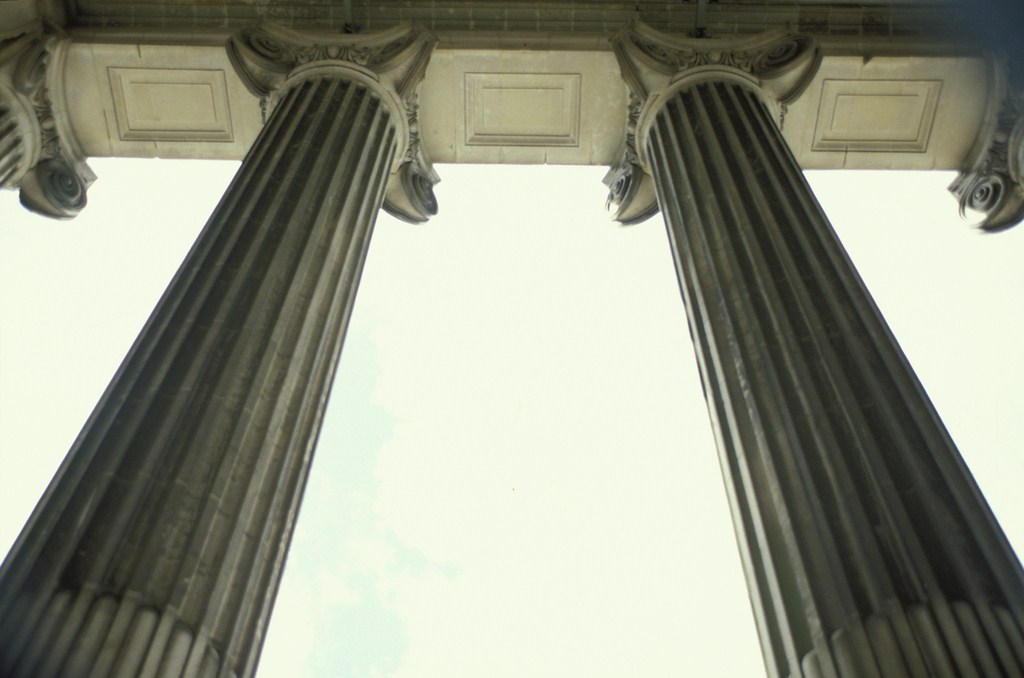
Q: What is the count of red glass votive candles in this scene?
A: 0